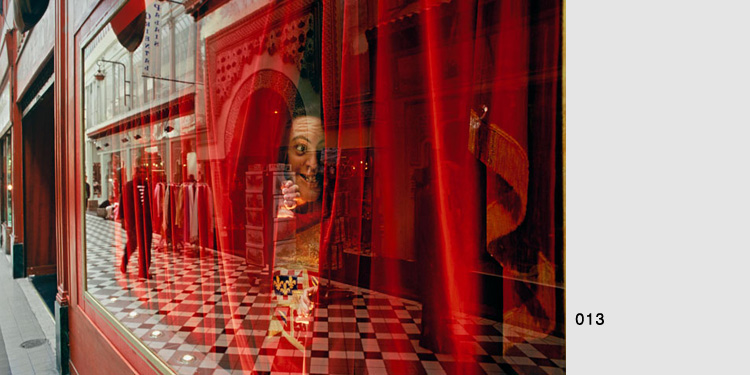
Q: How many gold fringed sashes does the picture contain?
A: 1